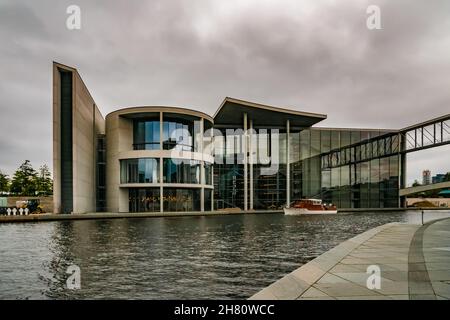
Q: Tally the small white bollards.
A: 4